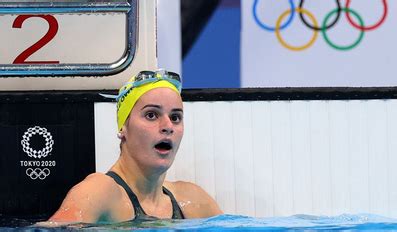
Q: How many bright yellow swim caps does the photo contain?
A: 1